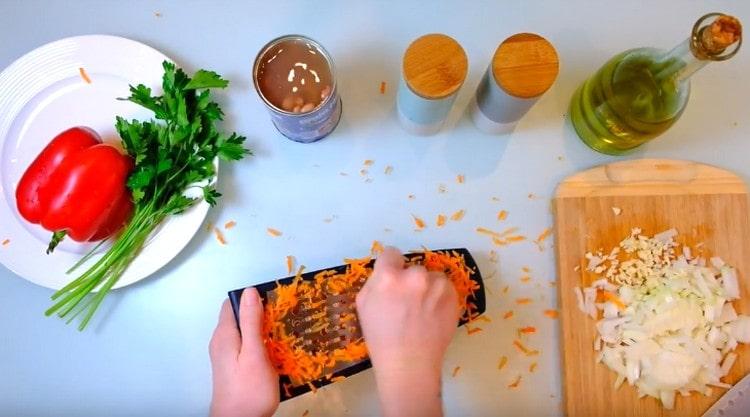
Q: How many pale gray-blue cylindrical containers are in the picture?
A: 2